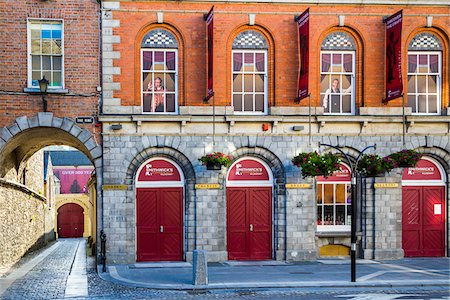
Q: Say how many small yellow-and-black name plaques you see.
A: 4